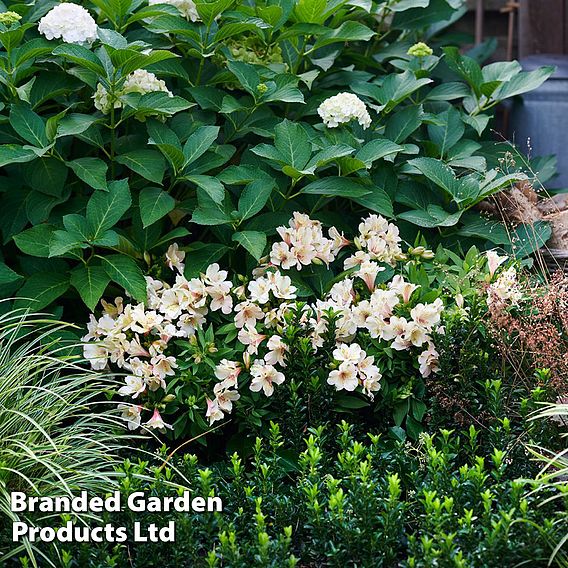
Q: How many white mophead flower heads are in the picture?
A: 4